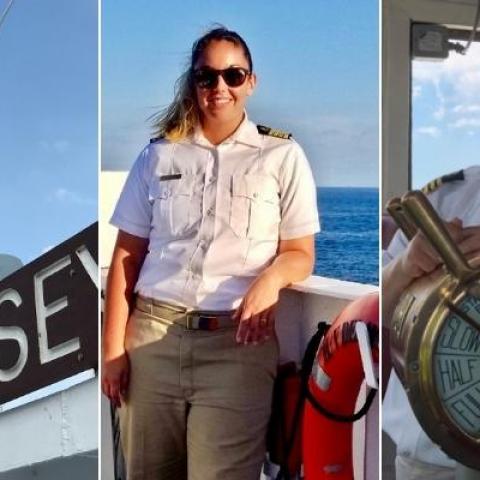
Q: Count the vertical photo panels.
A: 3